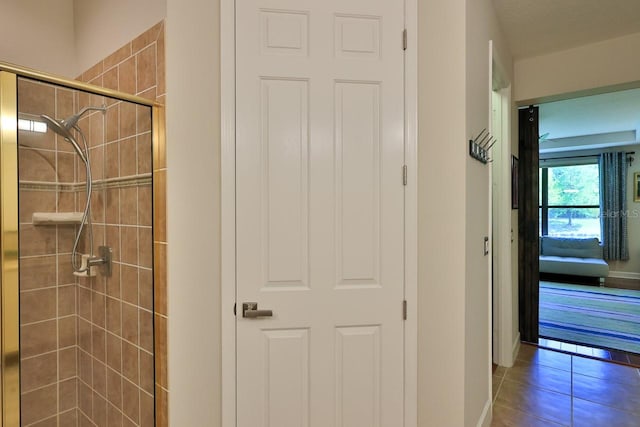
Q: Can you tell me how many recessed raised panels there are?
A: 6